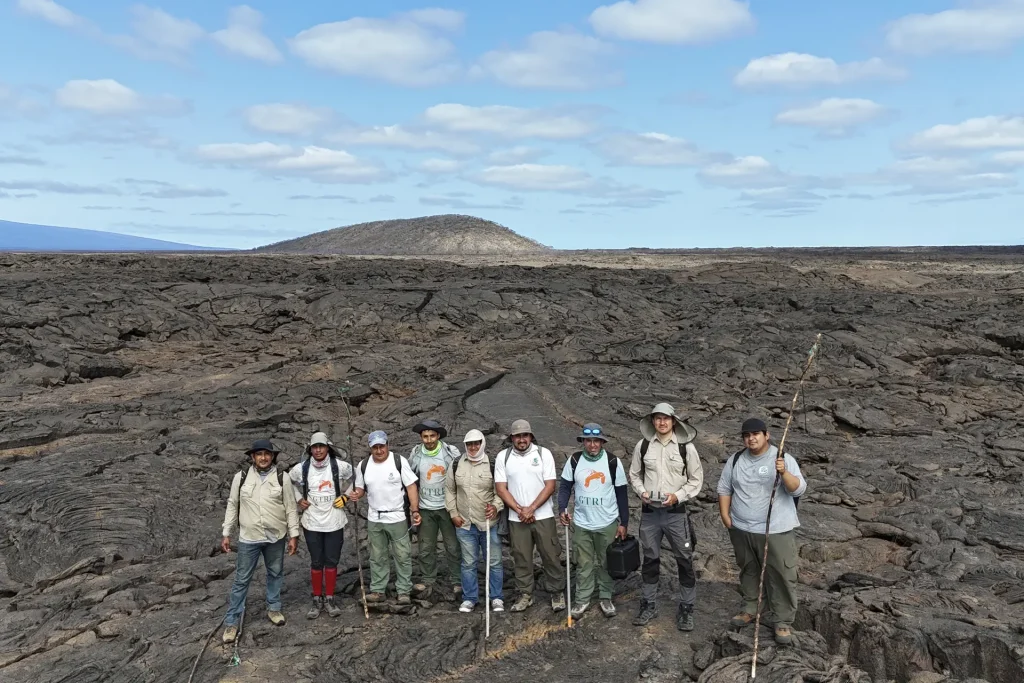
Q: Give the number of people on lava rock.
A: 9